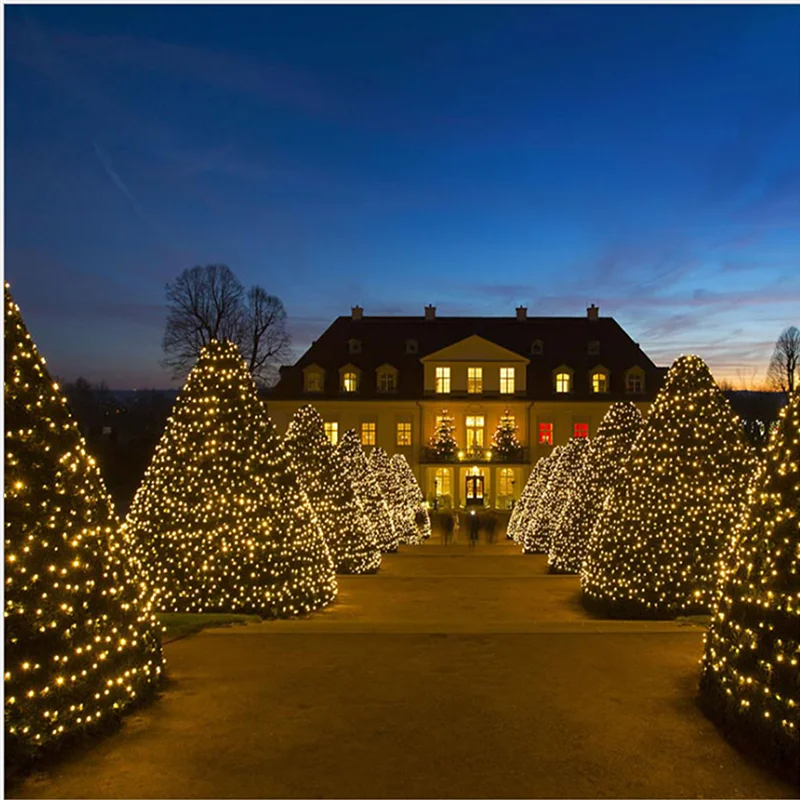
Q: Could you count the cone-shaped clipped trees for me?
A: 12